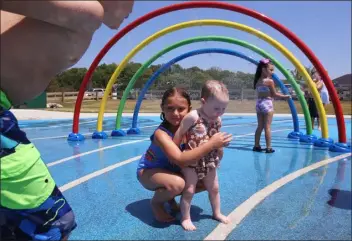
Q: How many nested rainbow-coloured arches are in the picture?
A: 4